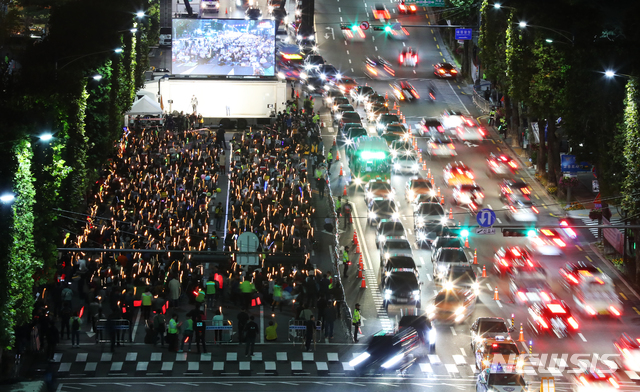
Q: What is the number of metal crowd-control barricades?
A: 3